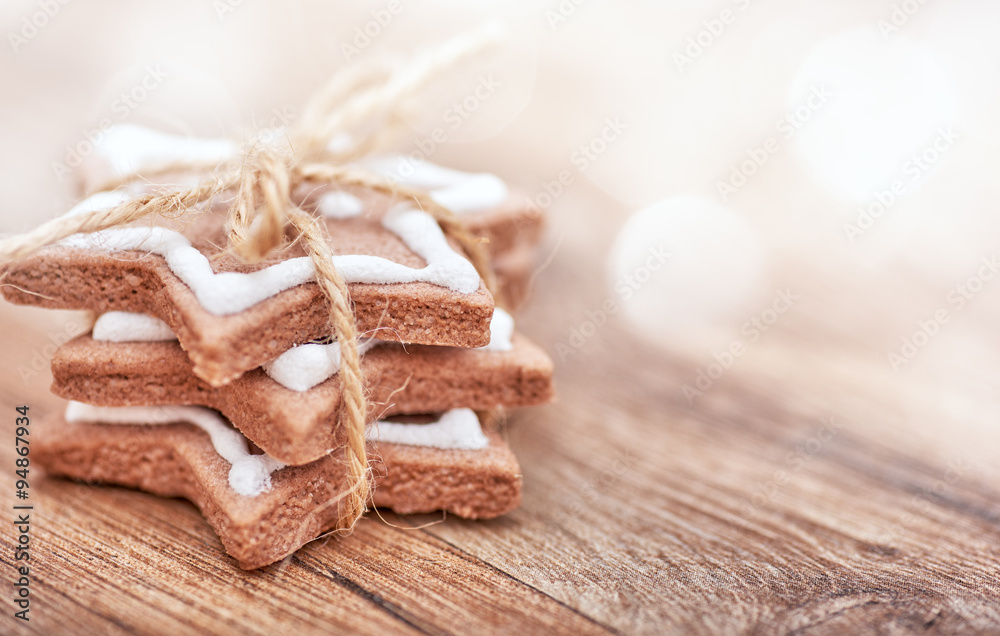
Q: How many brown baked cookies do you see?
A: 3